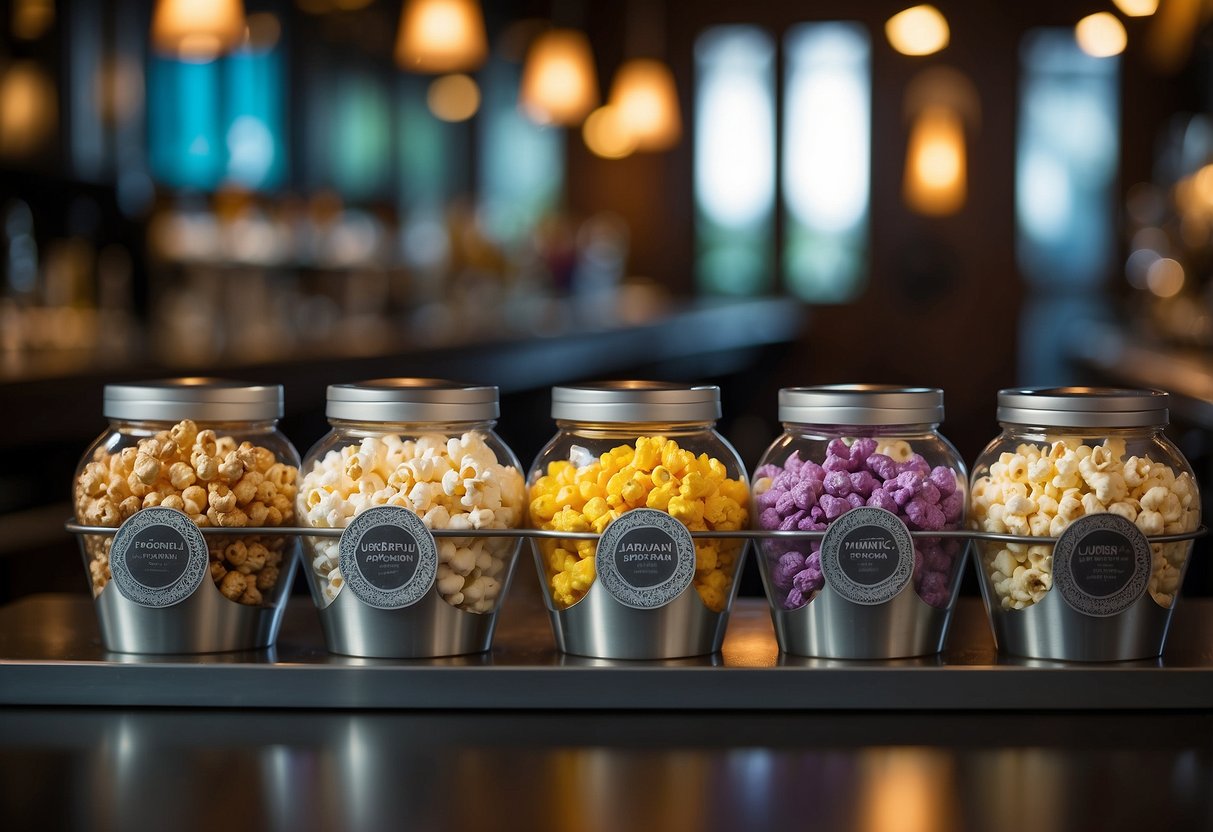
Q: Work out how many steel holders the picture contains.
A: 5